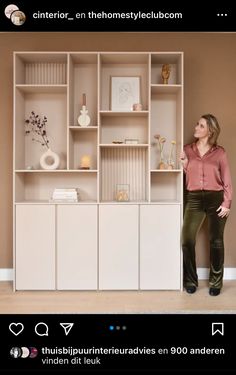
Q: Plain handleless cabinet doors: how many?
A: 4